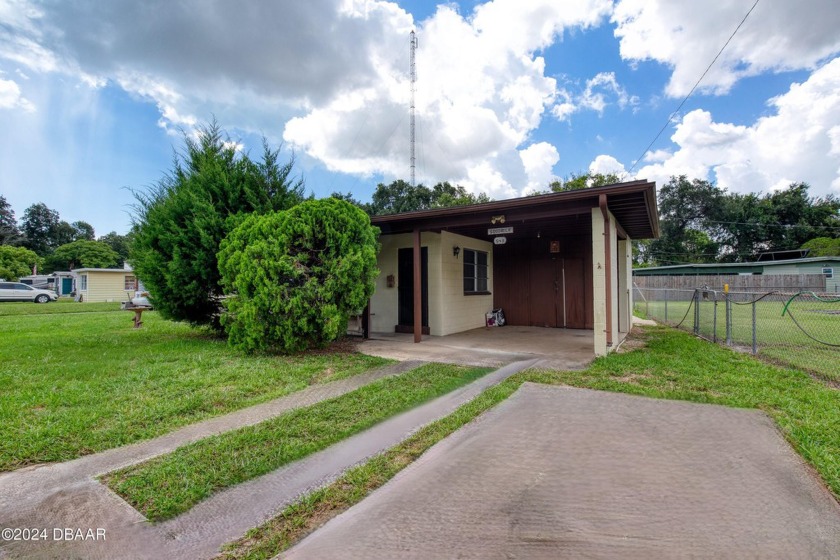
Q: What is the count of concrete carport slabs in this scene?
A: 1